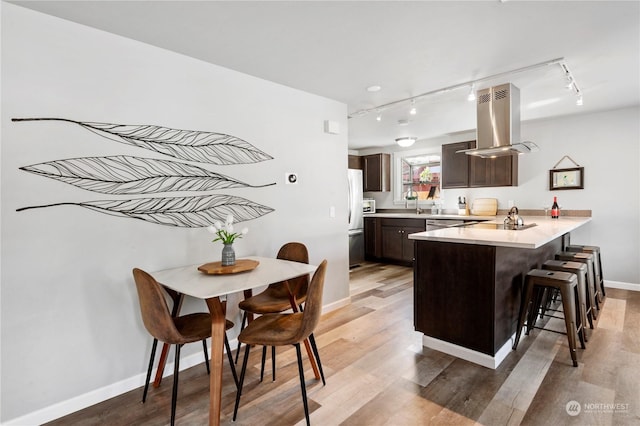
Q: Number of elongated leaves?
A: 3